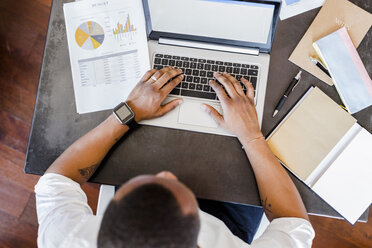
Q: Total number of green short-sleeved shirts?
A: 0